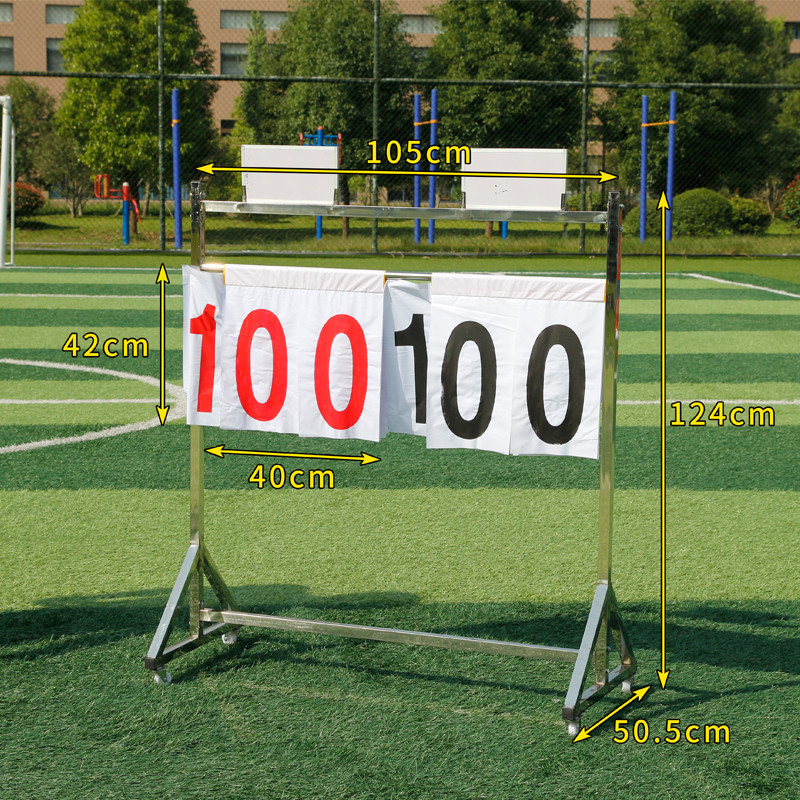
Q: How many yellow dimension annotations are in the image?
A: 5